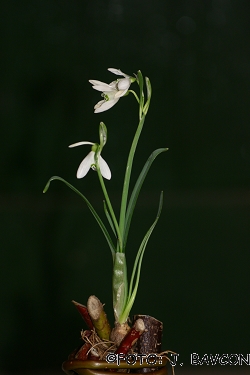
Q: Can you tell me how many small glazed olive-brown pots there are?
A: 1